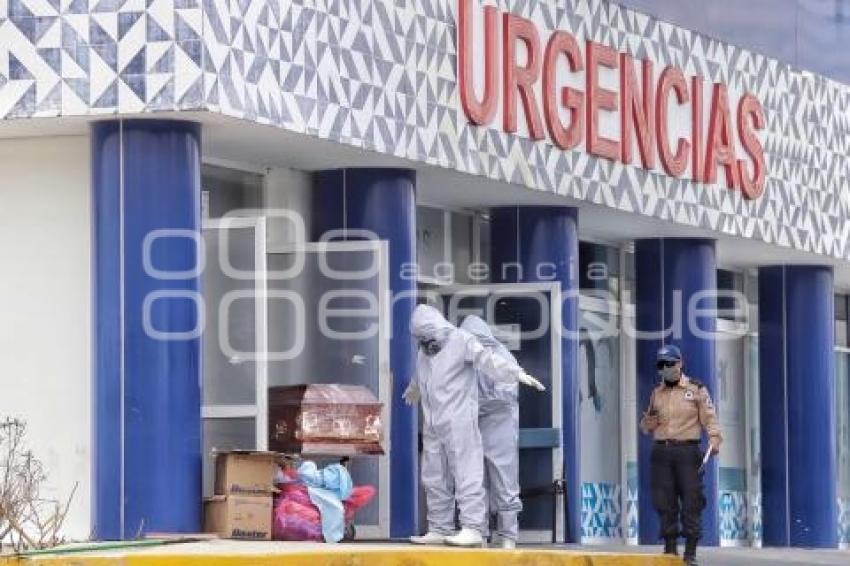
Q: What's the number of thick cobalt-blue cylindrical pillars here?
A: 5